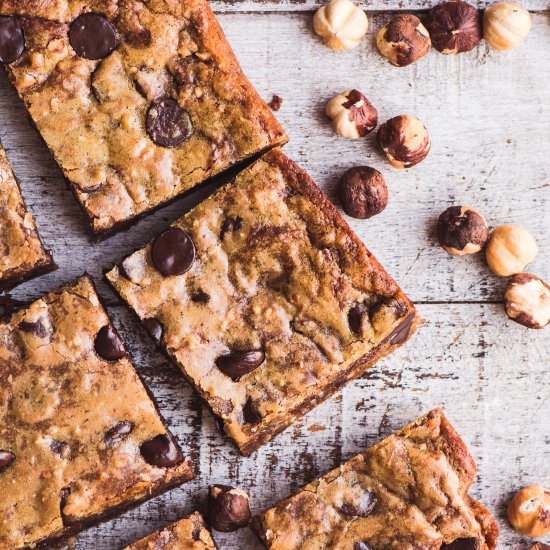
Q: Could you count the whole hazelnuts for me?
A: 12